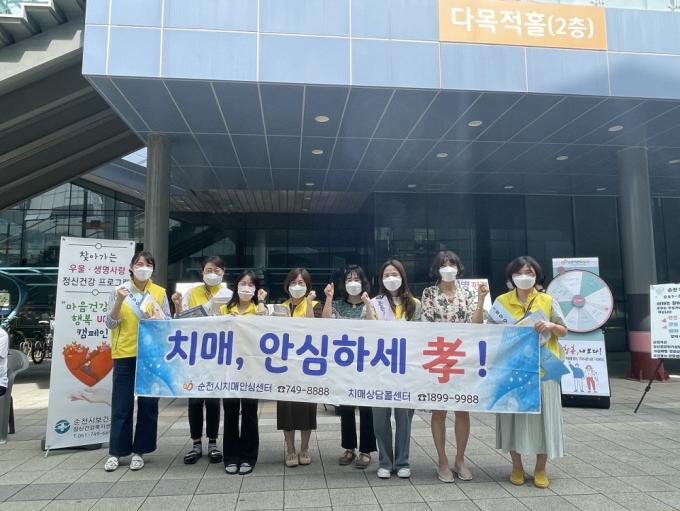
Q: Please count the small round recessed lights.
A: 11